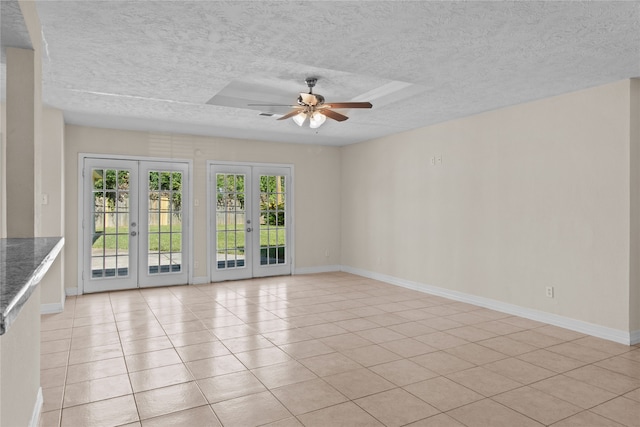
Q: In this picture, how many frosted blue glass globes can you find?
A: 0